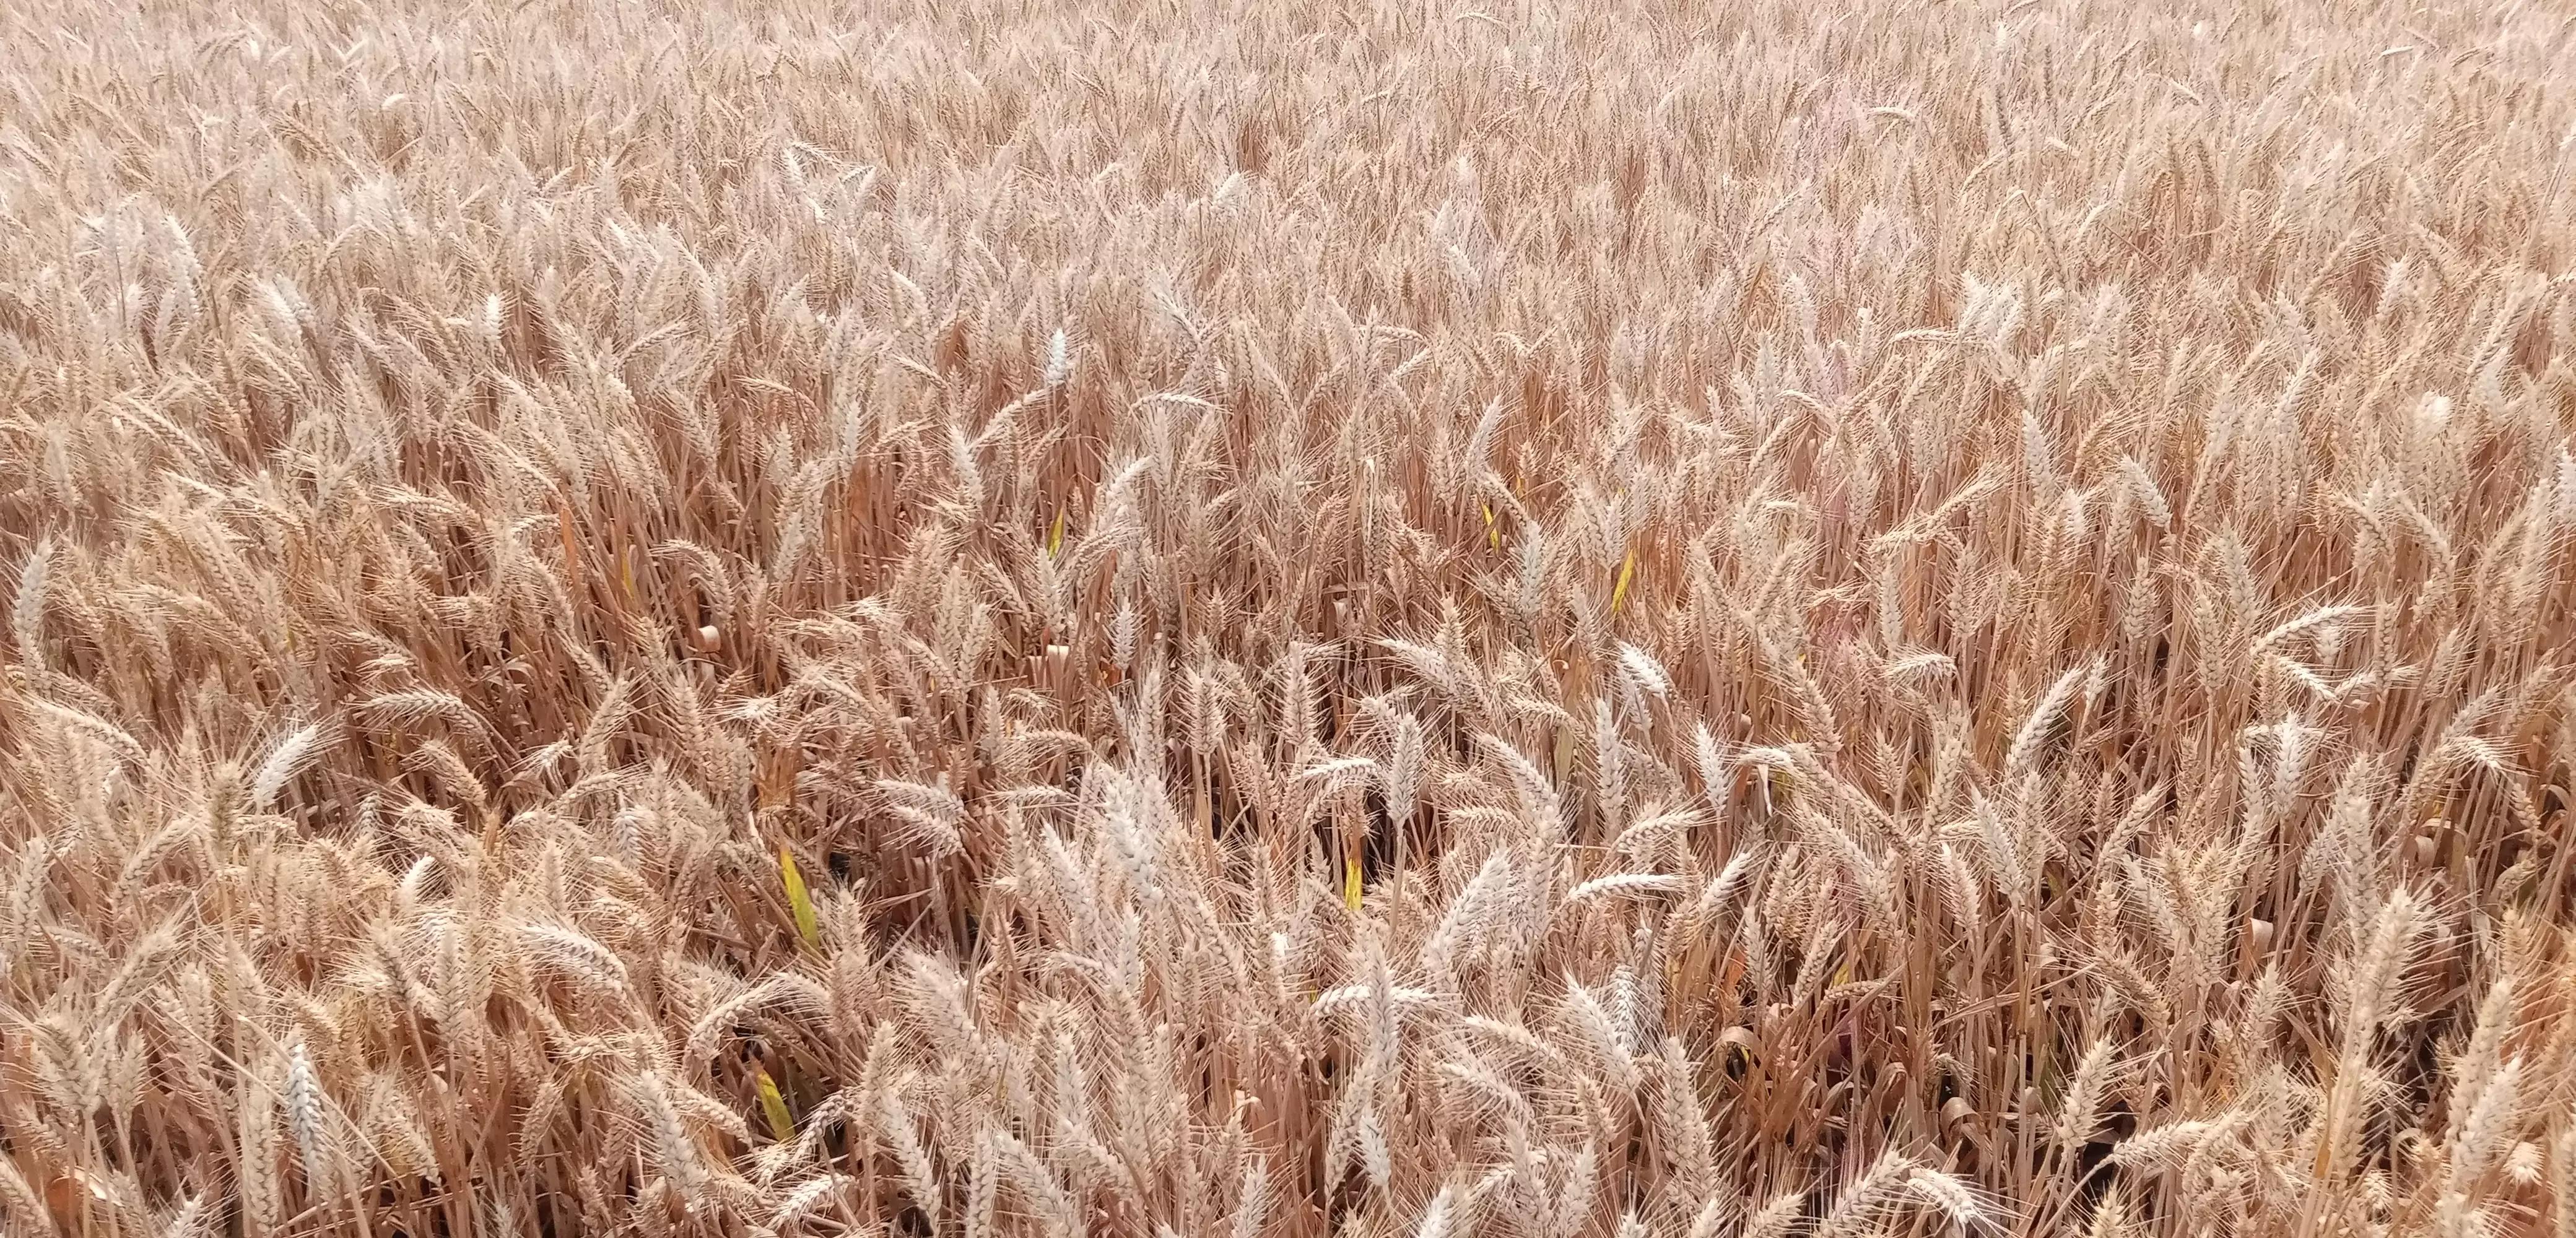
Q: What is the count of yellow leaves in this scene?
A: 6